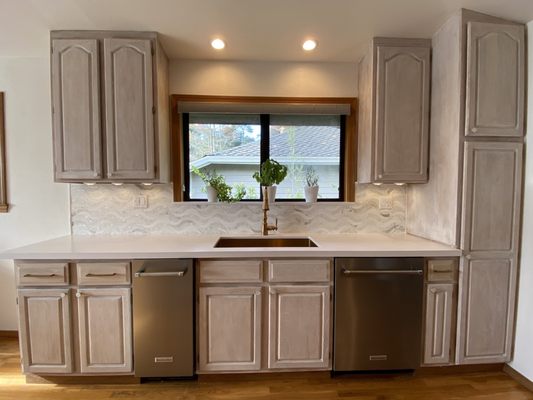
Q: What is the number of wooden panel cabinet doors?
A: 10